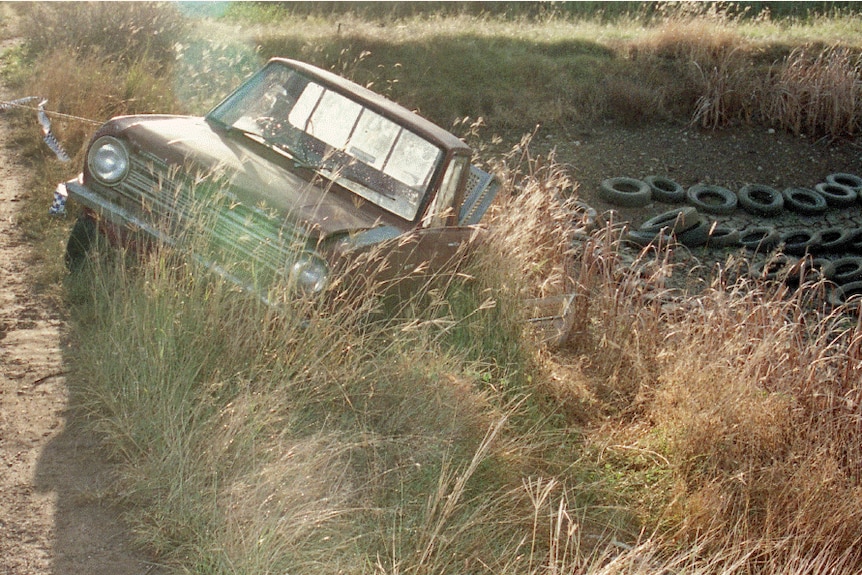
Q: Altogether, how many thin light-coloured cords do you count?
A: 1